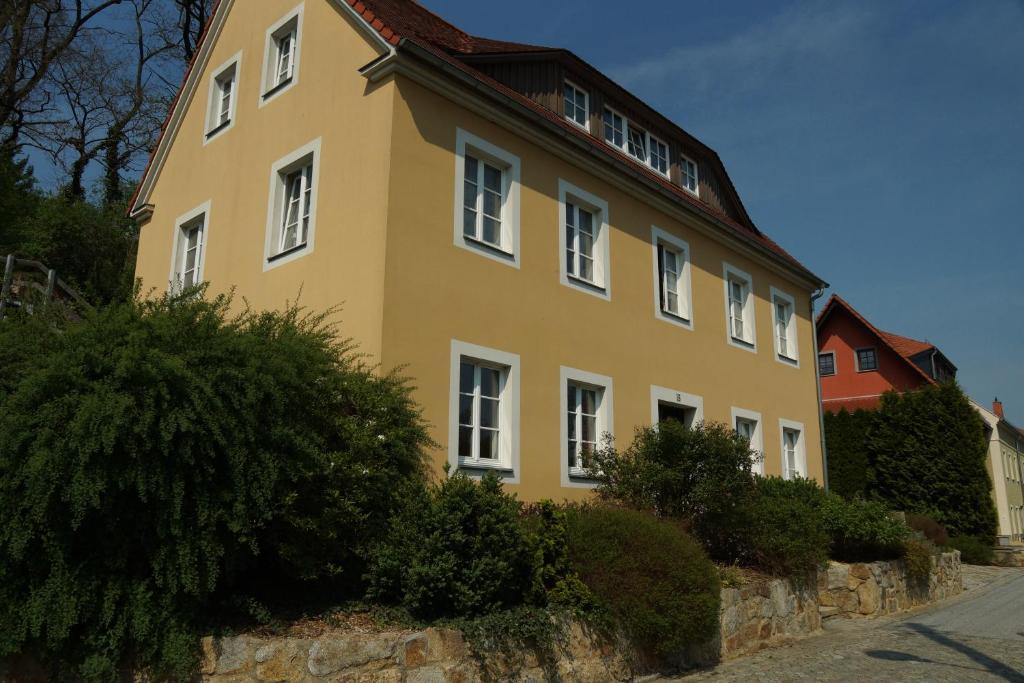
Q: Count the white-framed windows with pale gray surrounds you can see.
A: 13